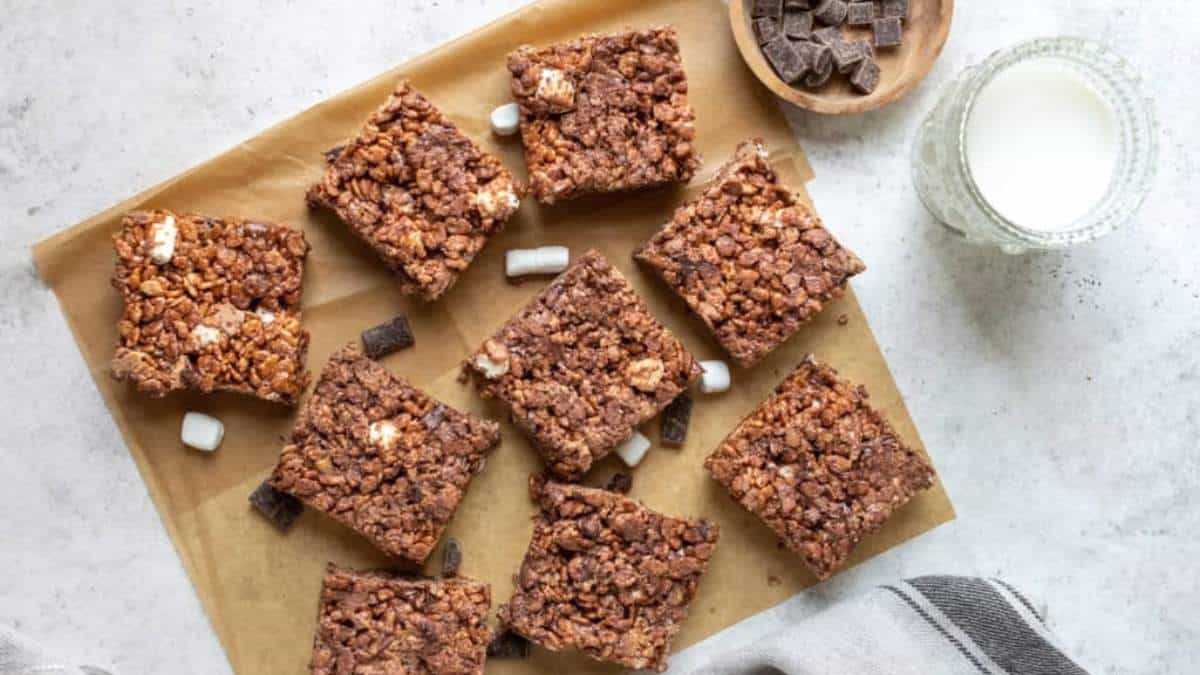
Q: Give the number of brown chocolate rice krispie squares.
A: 9